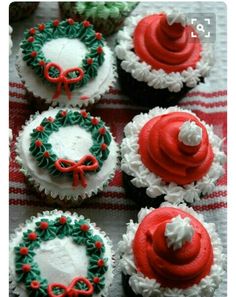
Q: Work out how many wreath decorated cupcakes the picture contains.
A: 3